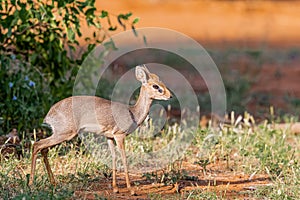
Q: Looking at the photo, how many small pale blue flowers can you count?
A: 4